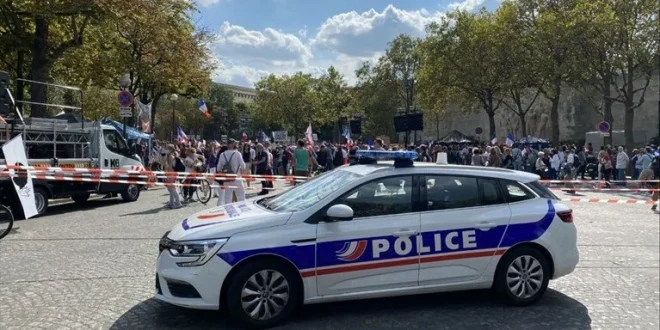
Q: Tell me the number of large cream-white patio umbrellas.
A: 0